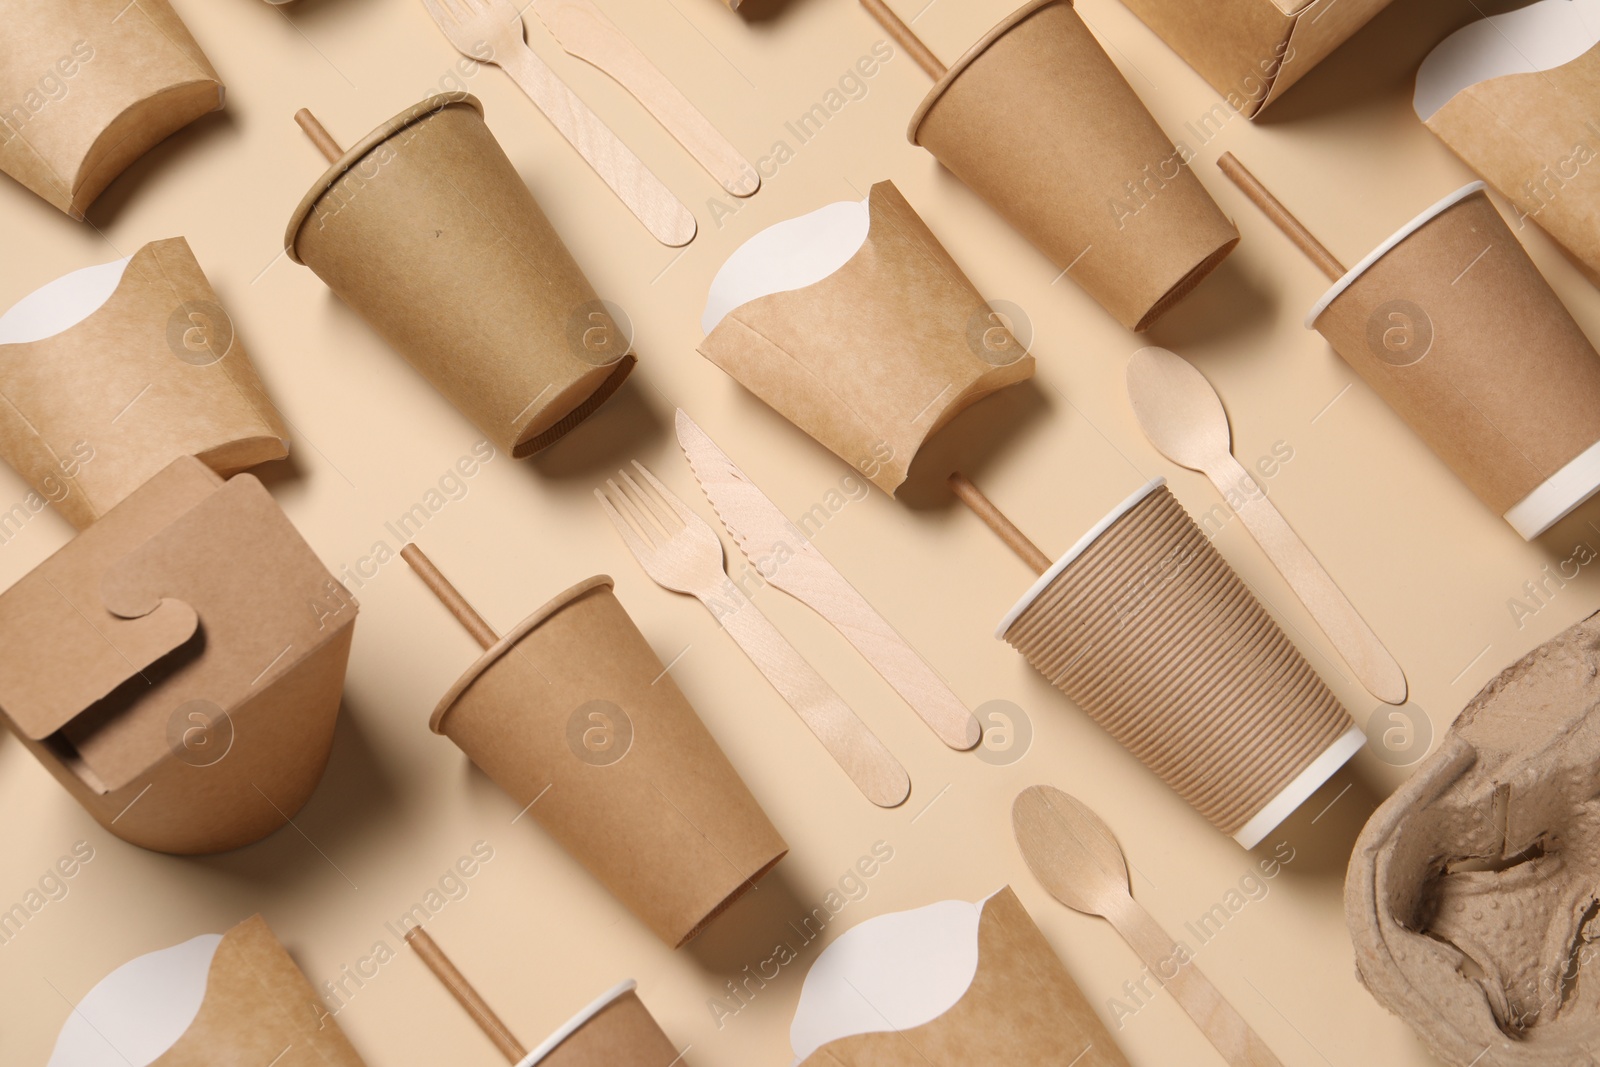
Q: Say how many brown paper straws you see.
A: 6